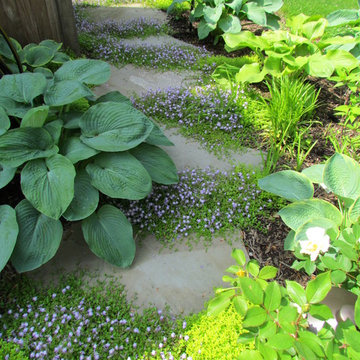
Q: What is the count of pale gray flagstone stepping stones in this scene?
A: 5